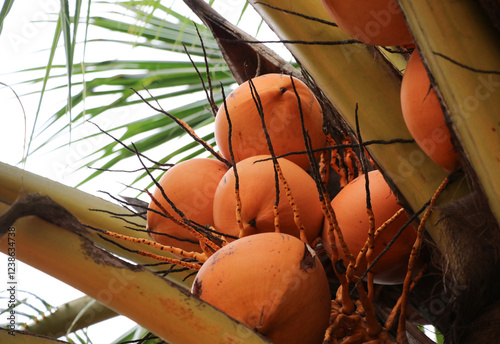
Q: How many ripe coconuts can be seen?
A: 7